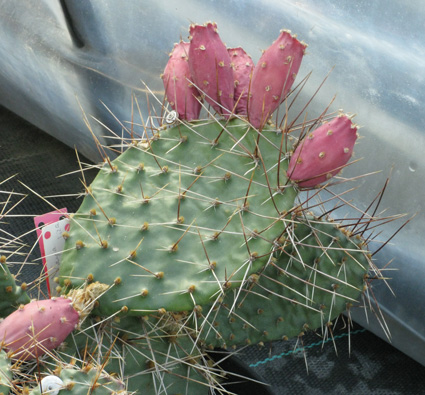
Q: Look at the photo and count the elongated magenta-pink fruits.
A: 6